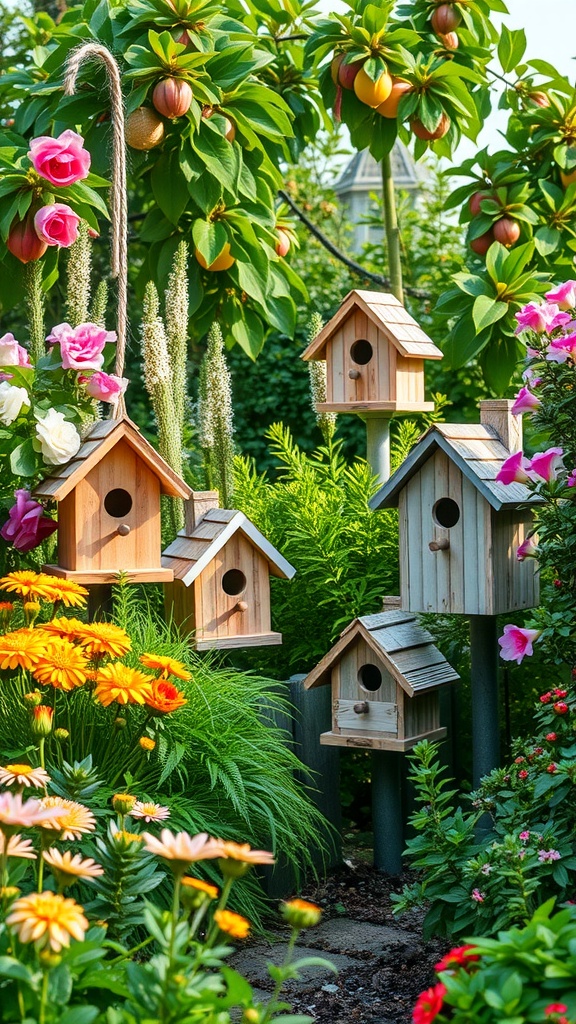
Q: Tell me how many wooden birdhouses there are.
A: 5